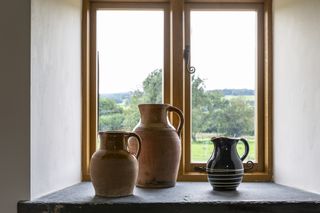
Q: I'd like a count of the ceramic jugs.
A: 3